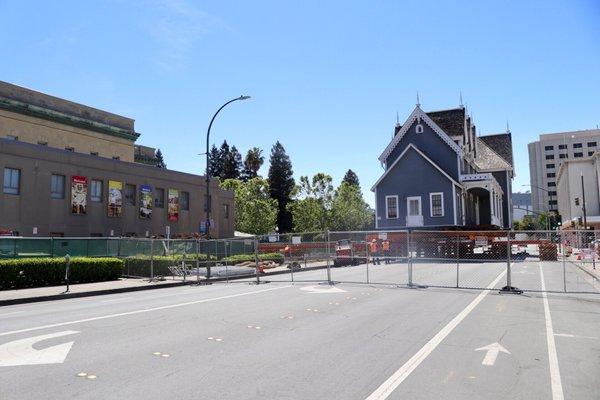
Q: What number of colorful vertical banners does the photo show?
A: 4